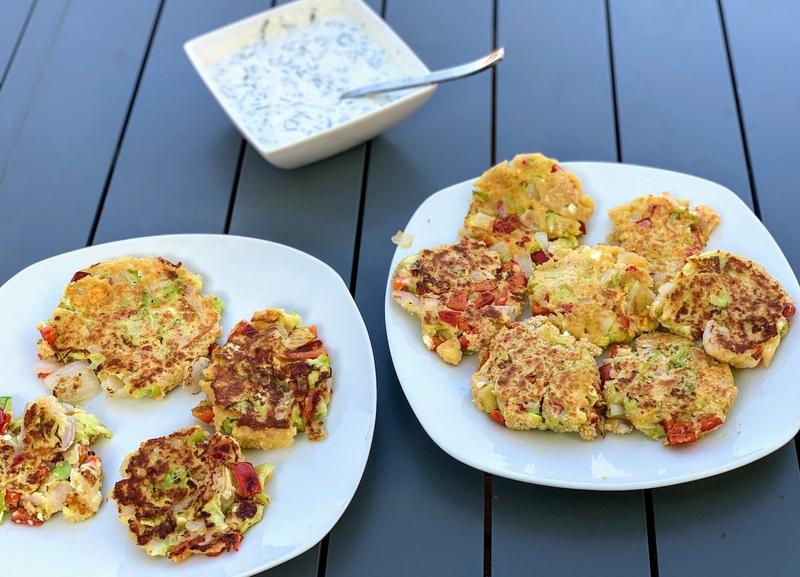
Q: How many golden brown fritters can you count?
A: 11